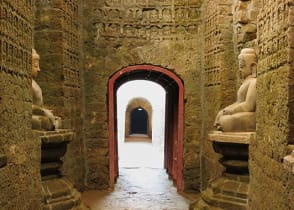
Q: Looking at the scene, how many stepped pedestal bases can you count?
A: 2